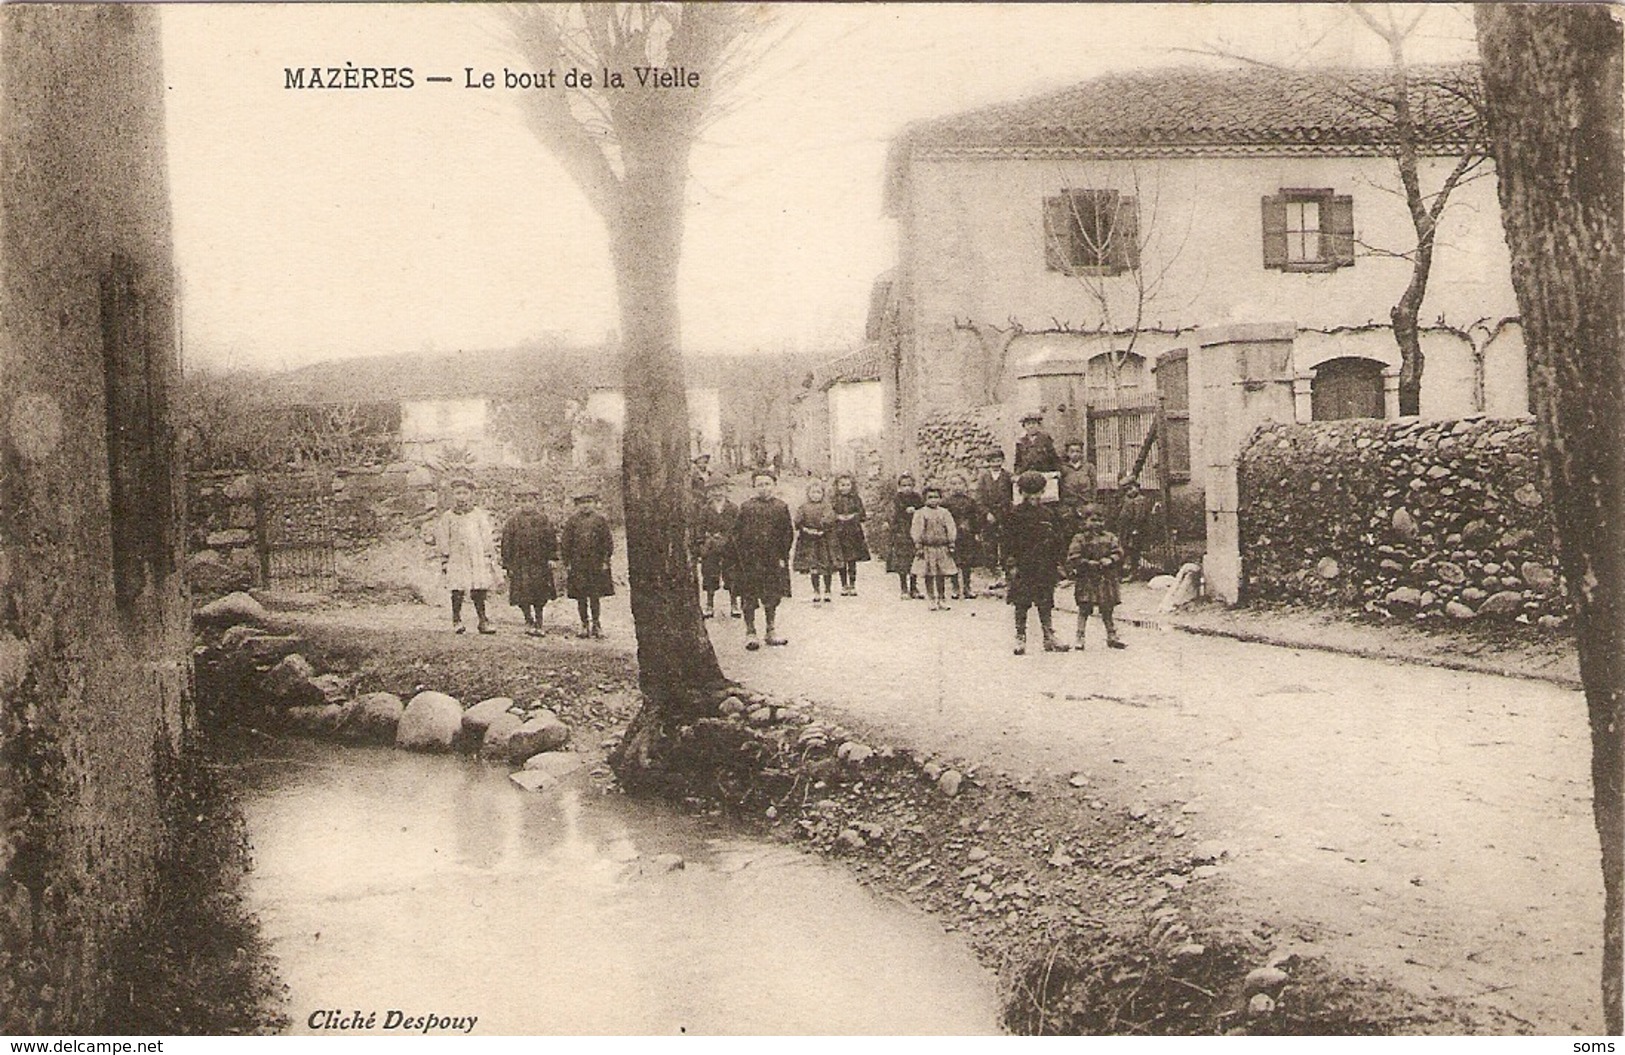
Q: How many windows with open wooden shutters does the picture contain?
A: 2